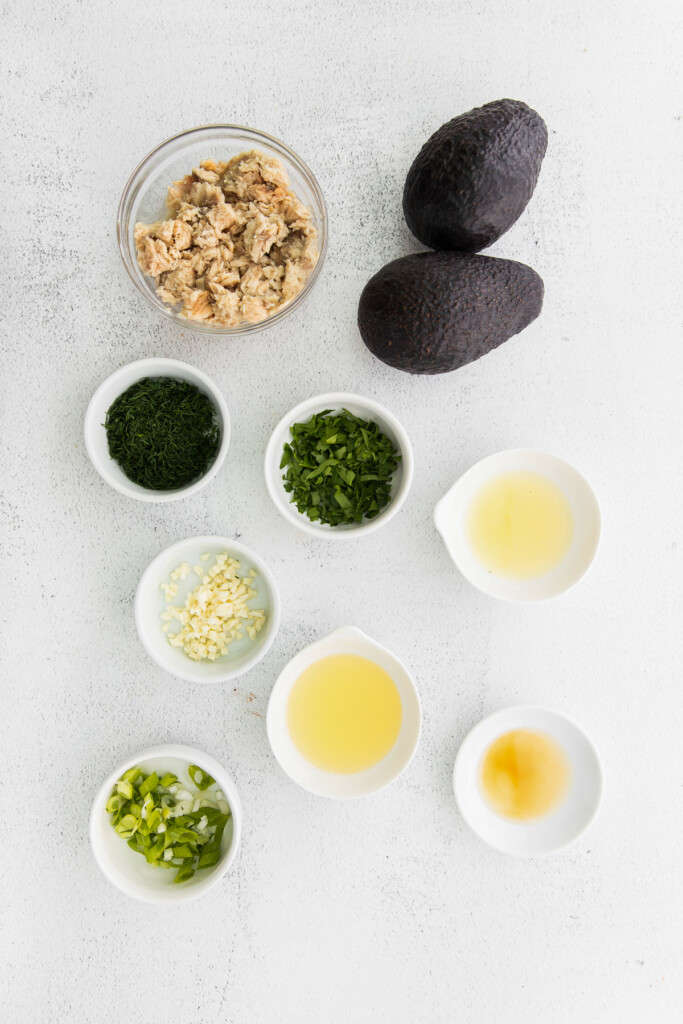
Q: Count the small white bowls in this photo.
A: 7